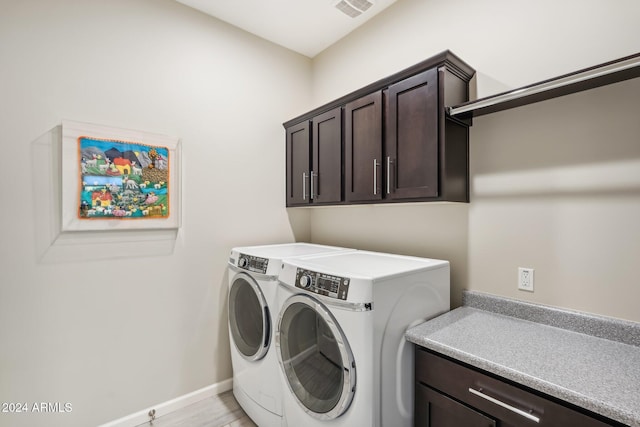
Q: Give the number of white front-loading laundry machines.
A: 2